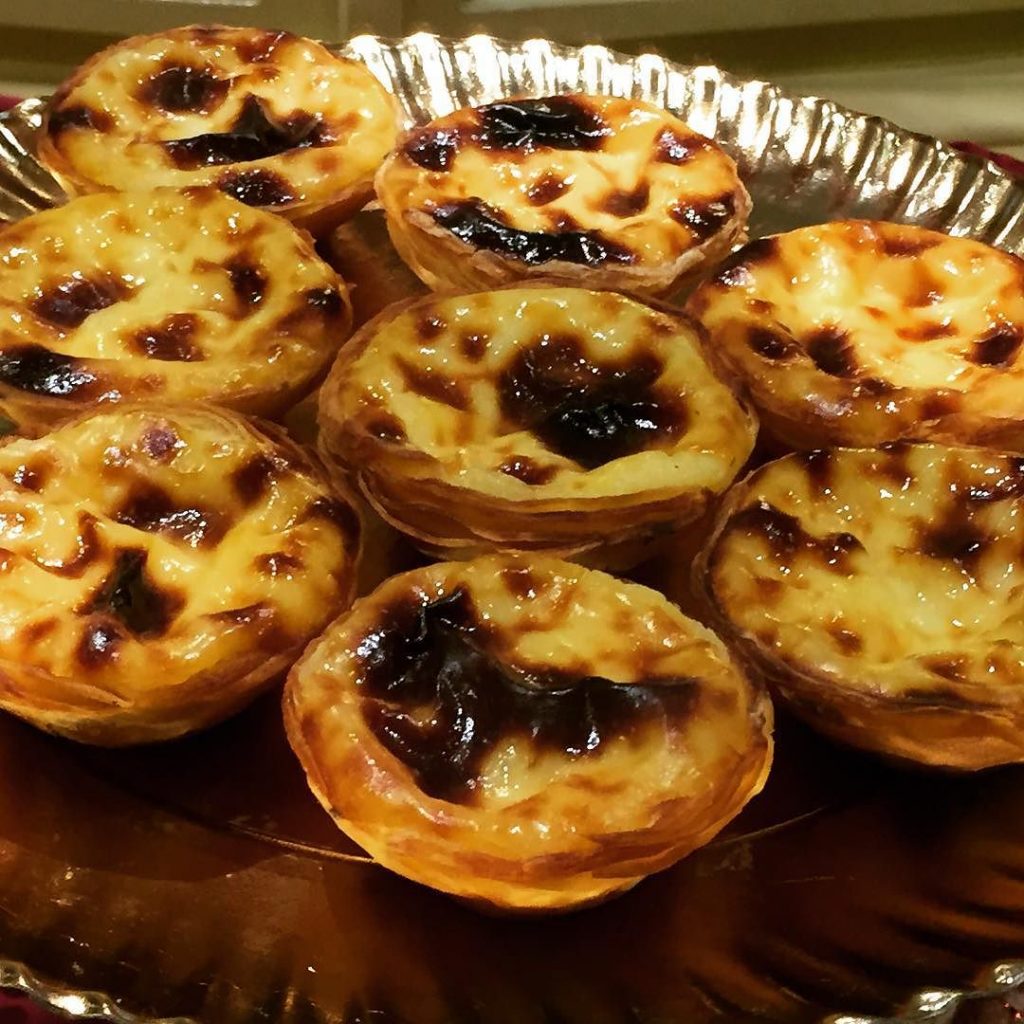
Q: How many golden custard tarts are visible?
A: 8